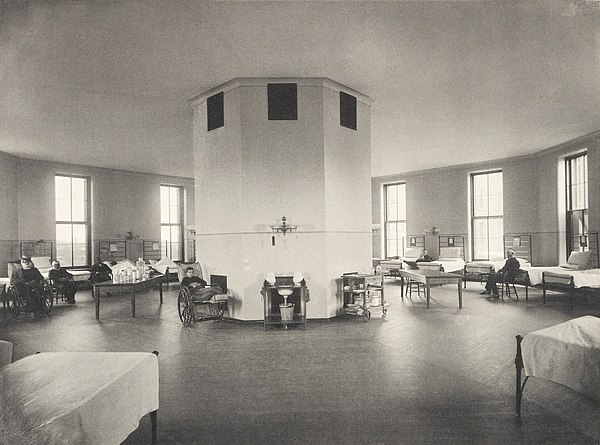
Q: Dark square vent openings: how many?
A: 3